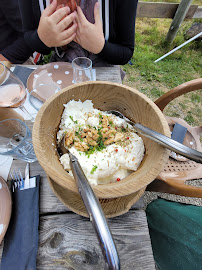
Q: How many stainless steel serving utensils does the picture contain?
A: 2